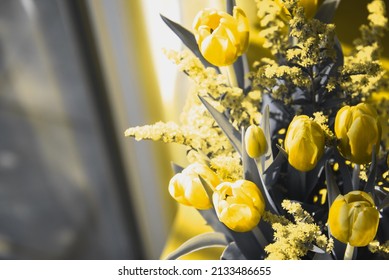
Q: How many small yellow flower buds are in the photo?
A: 1